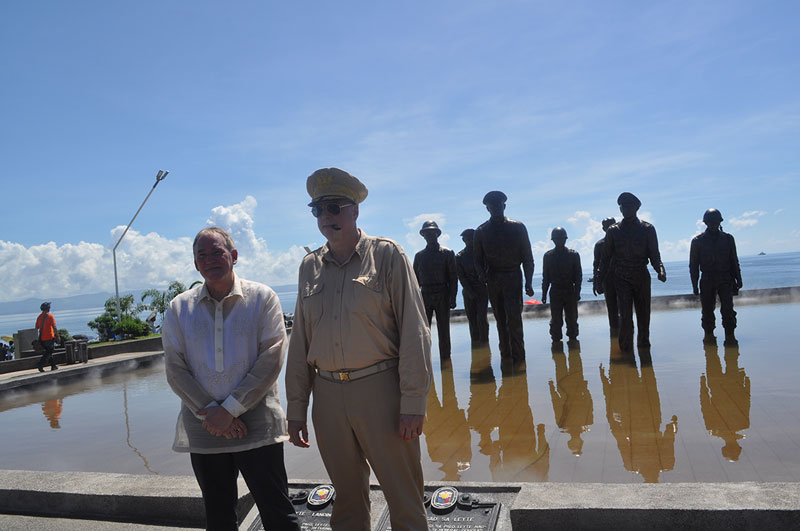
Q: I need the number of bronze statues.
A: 7